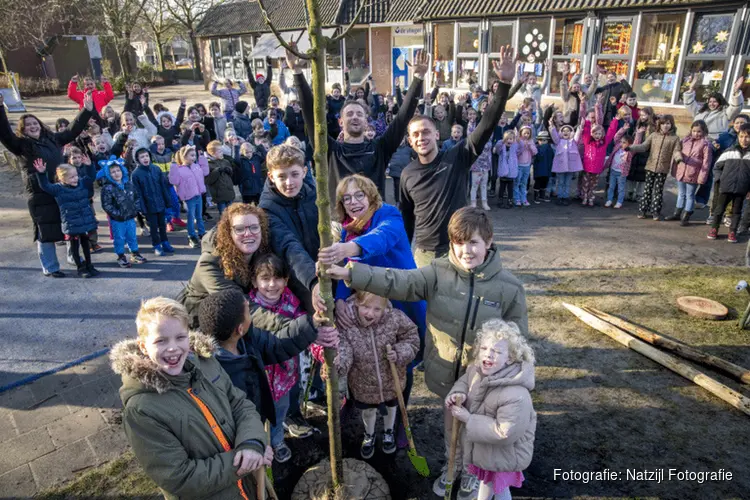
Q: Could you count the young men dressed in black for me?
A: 2